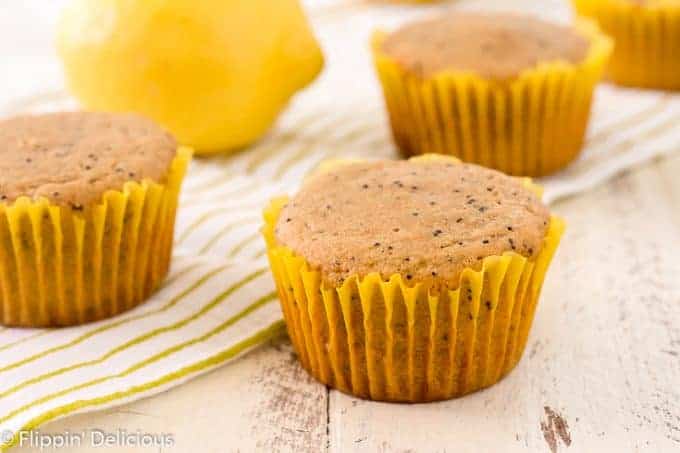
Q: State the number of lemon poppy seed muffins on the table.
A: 4